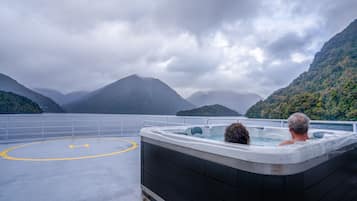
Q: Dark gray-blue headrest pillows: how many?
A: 2